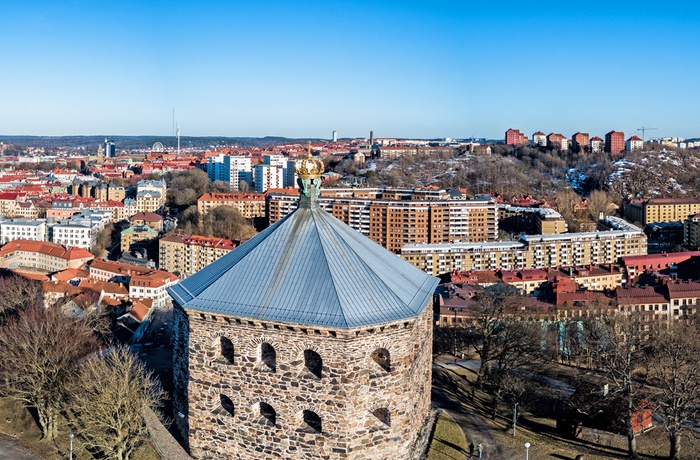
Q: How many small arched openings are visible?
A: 8